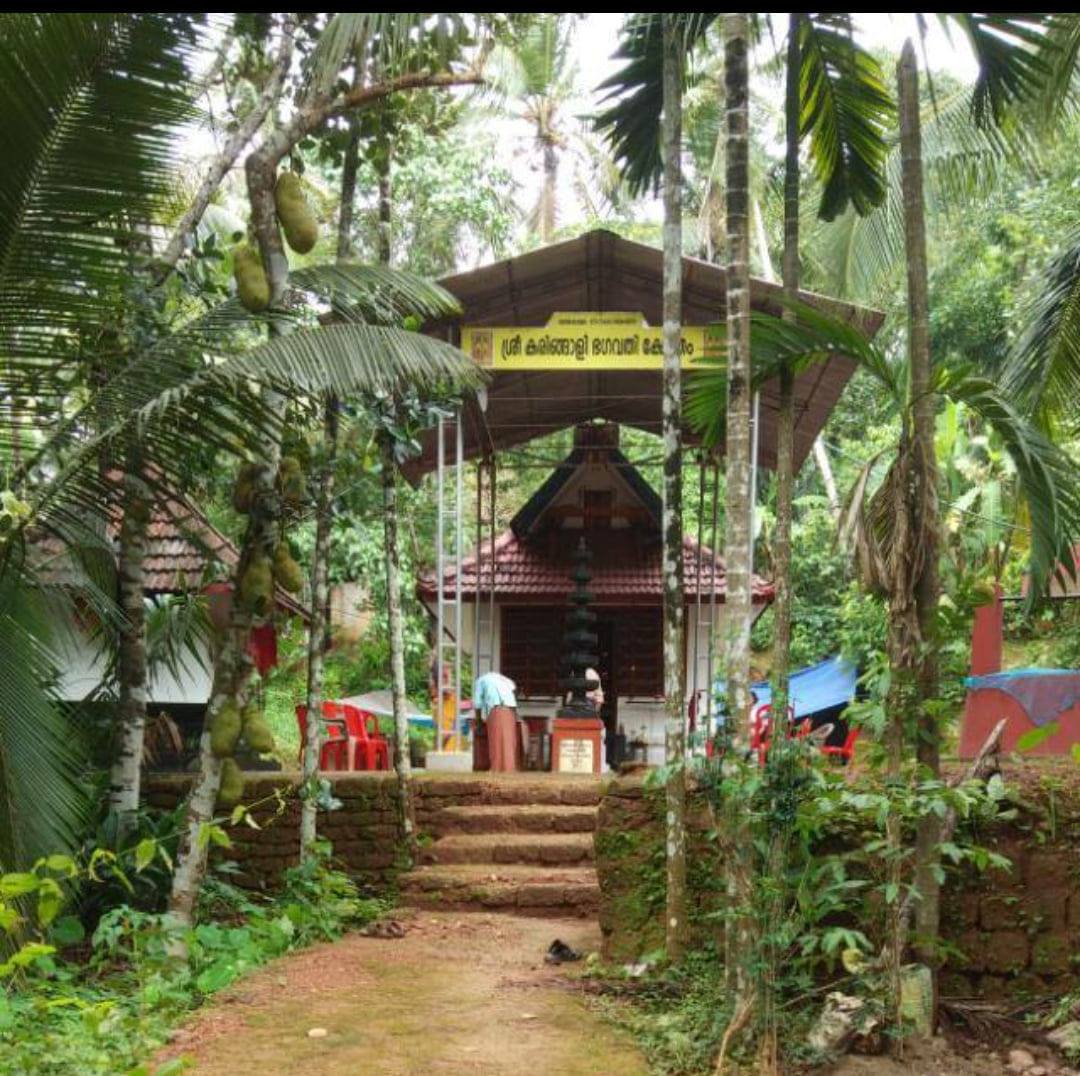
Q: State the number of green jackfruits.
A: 9